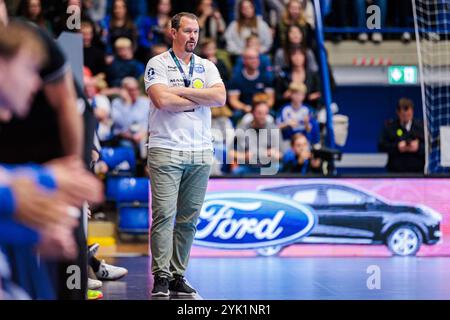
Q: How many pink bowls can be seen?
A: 0